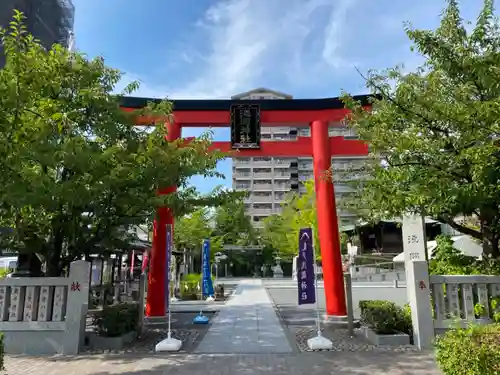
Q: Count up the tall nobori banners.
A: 3